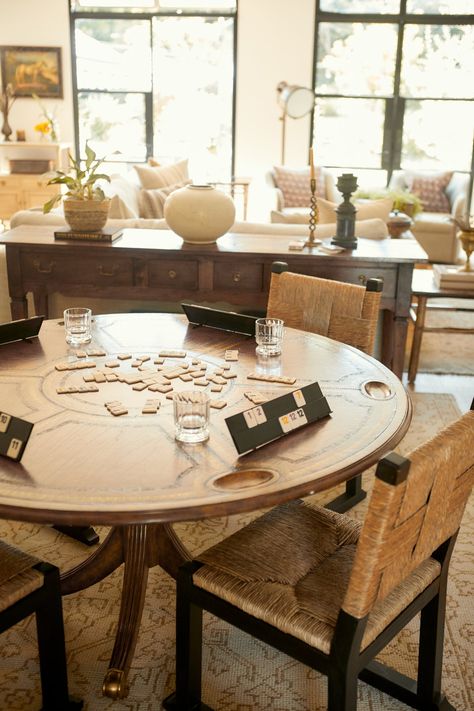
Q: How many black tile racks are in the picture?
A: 4